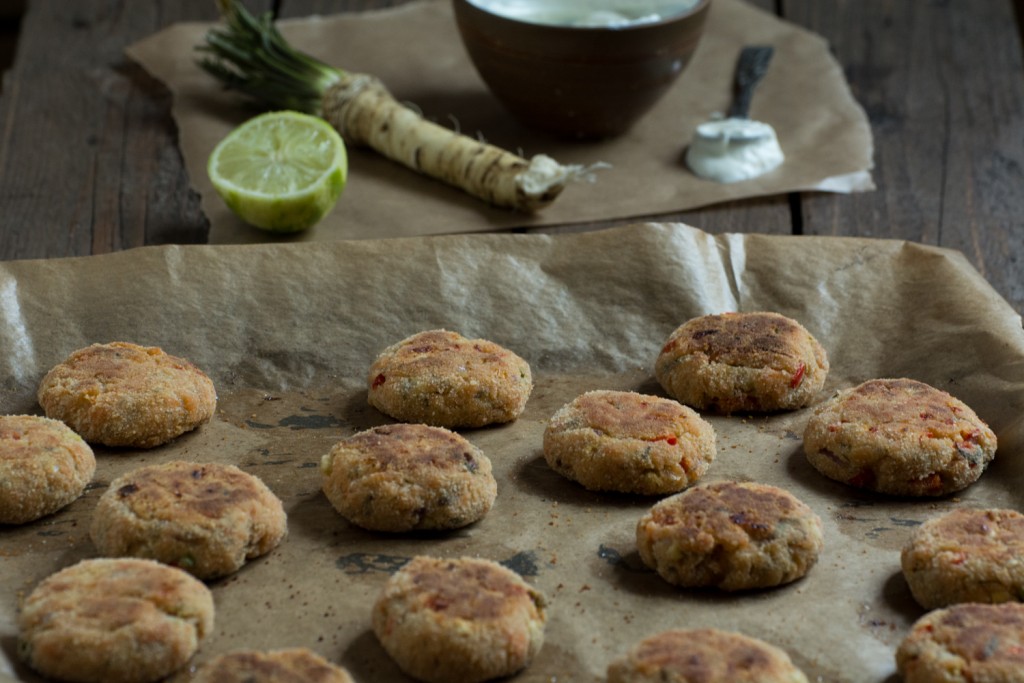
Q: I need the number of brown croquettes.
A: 15